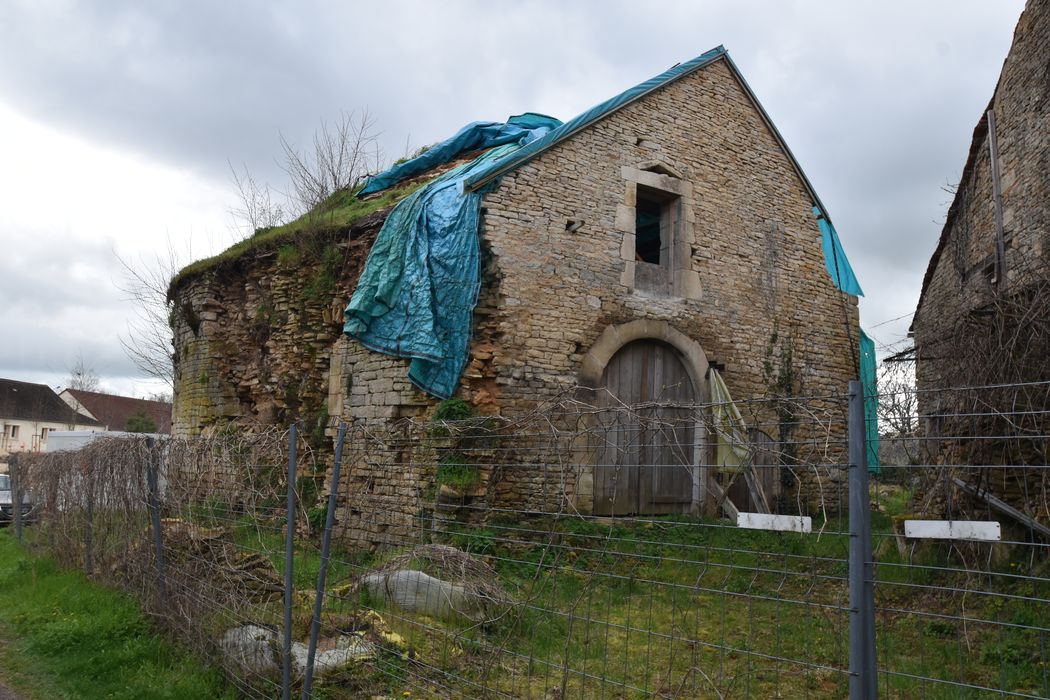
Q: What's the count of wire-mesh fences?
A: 1